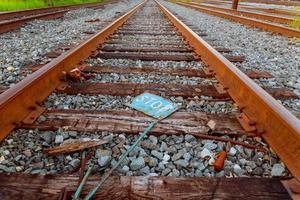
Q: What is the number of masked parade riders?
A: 0